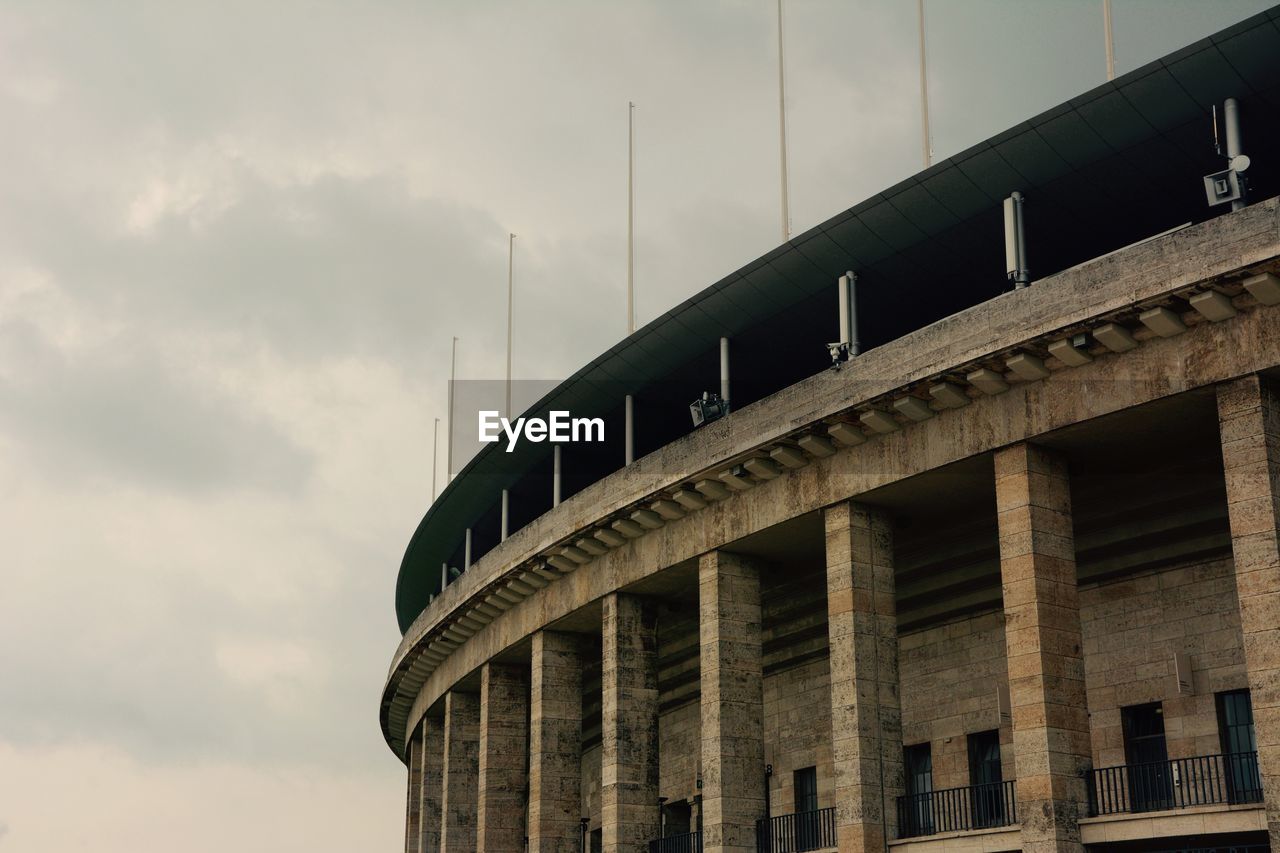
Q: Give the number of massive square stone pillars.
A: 10